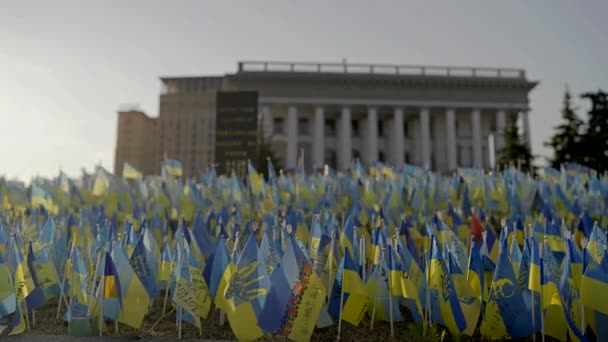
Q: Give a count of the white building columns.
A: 11